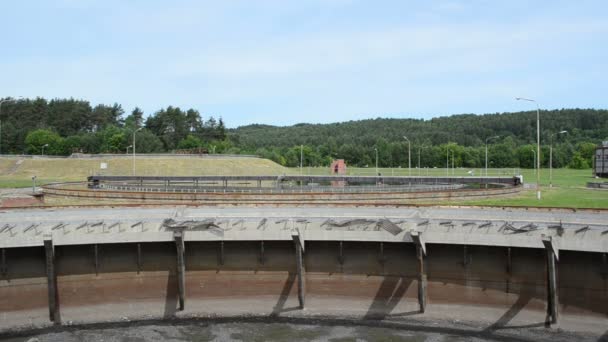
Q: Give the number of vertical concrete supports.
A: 5